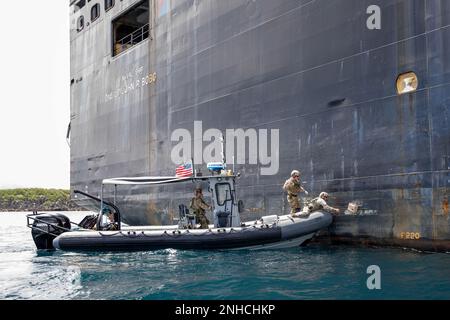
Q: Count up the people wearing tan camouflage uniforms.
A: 3